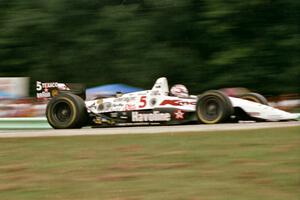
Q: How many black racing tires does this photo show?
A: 3